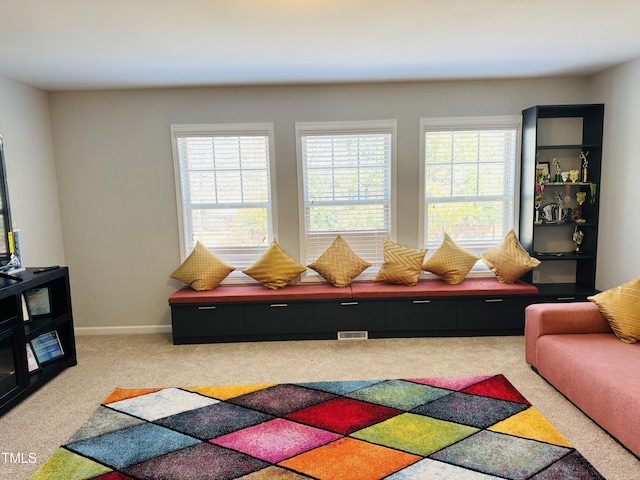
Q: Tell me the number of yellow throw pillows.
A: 7